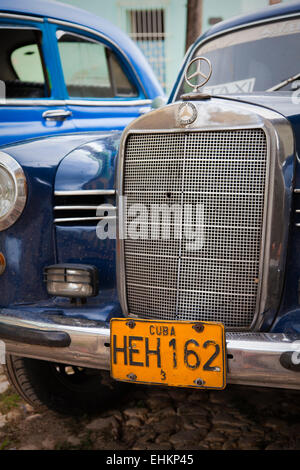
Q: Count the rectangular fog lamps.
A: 1